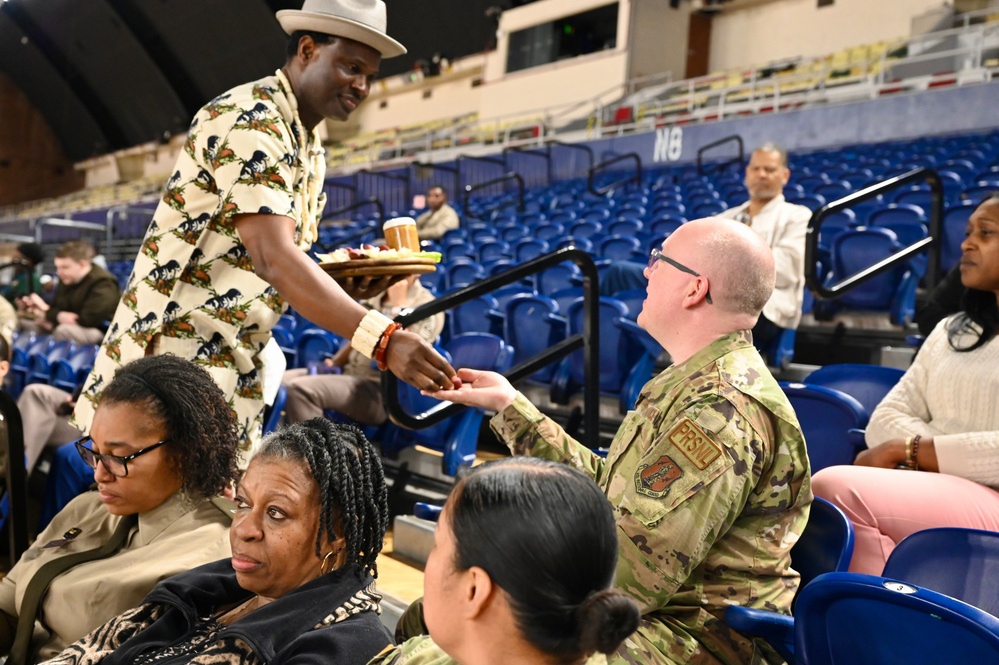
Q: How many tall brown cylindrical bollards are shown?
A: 0